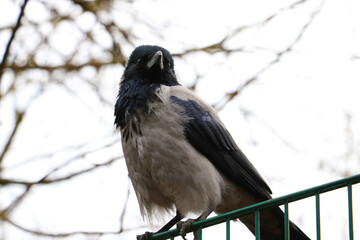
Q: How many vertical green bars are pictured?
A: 7